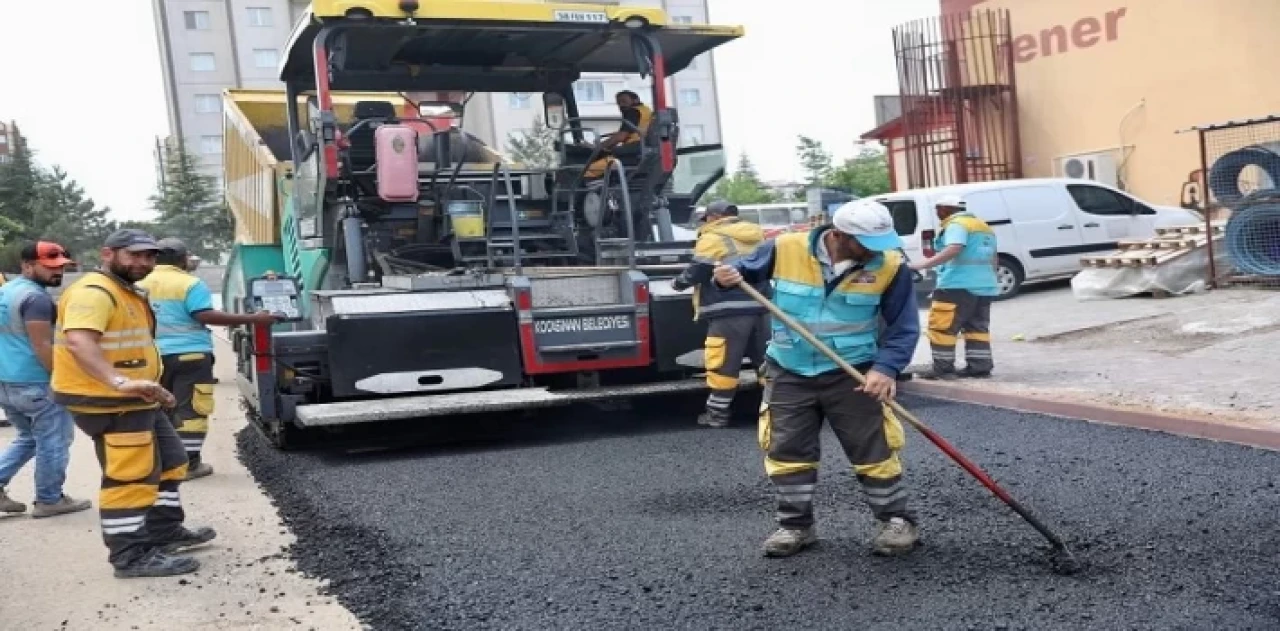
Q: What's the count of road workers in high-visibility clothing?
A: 7